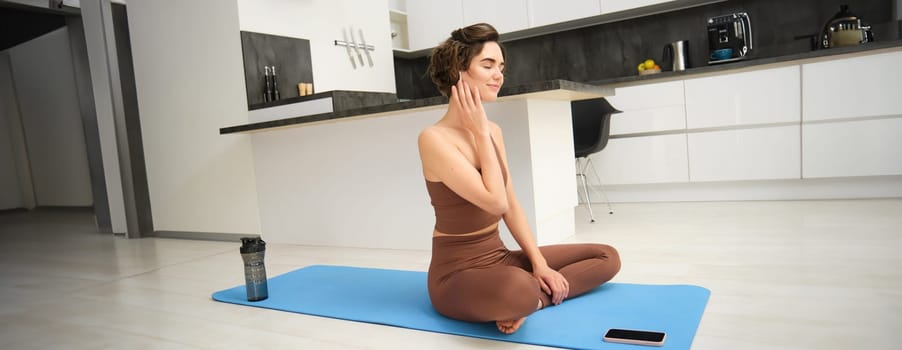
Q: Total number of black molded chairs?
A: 1